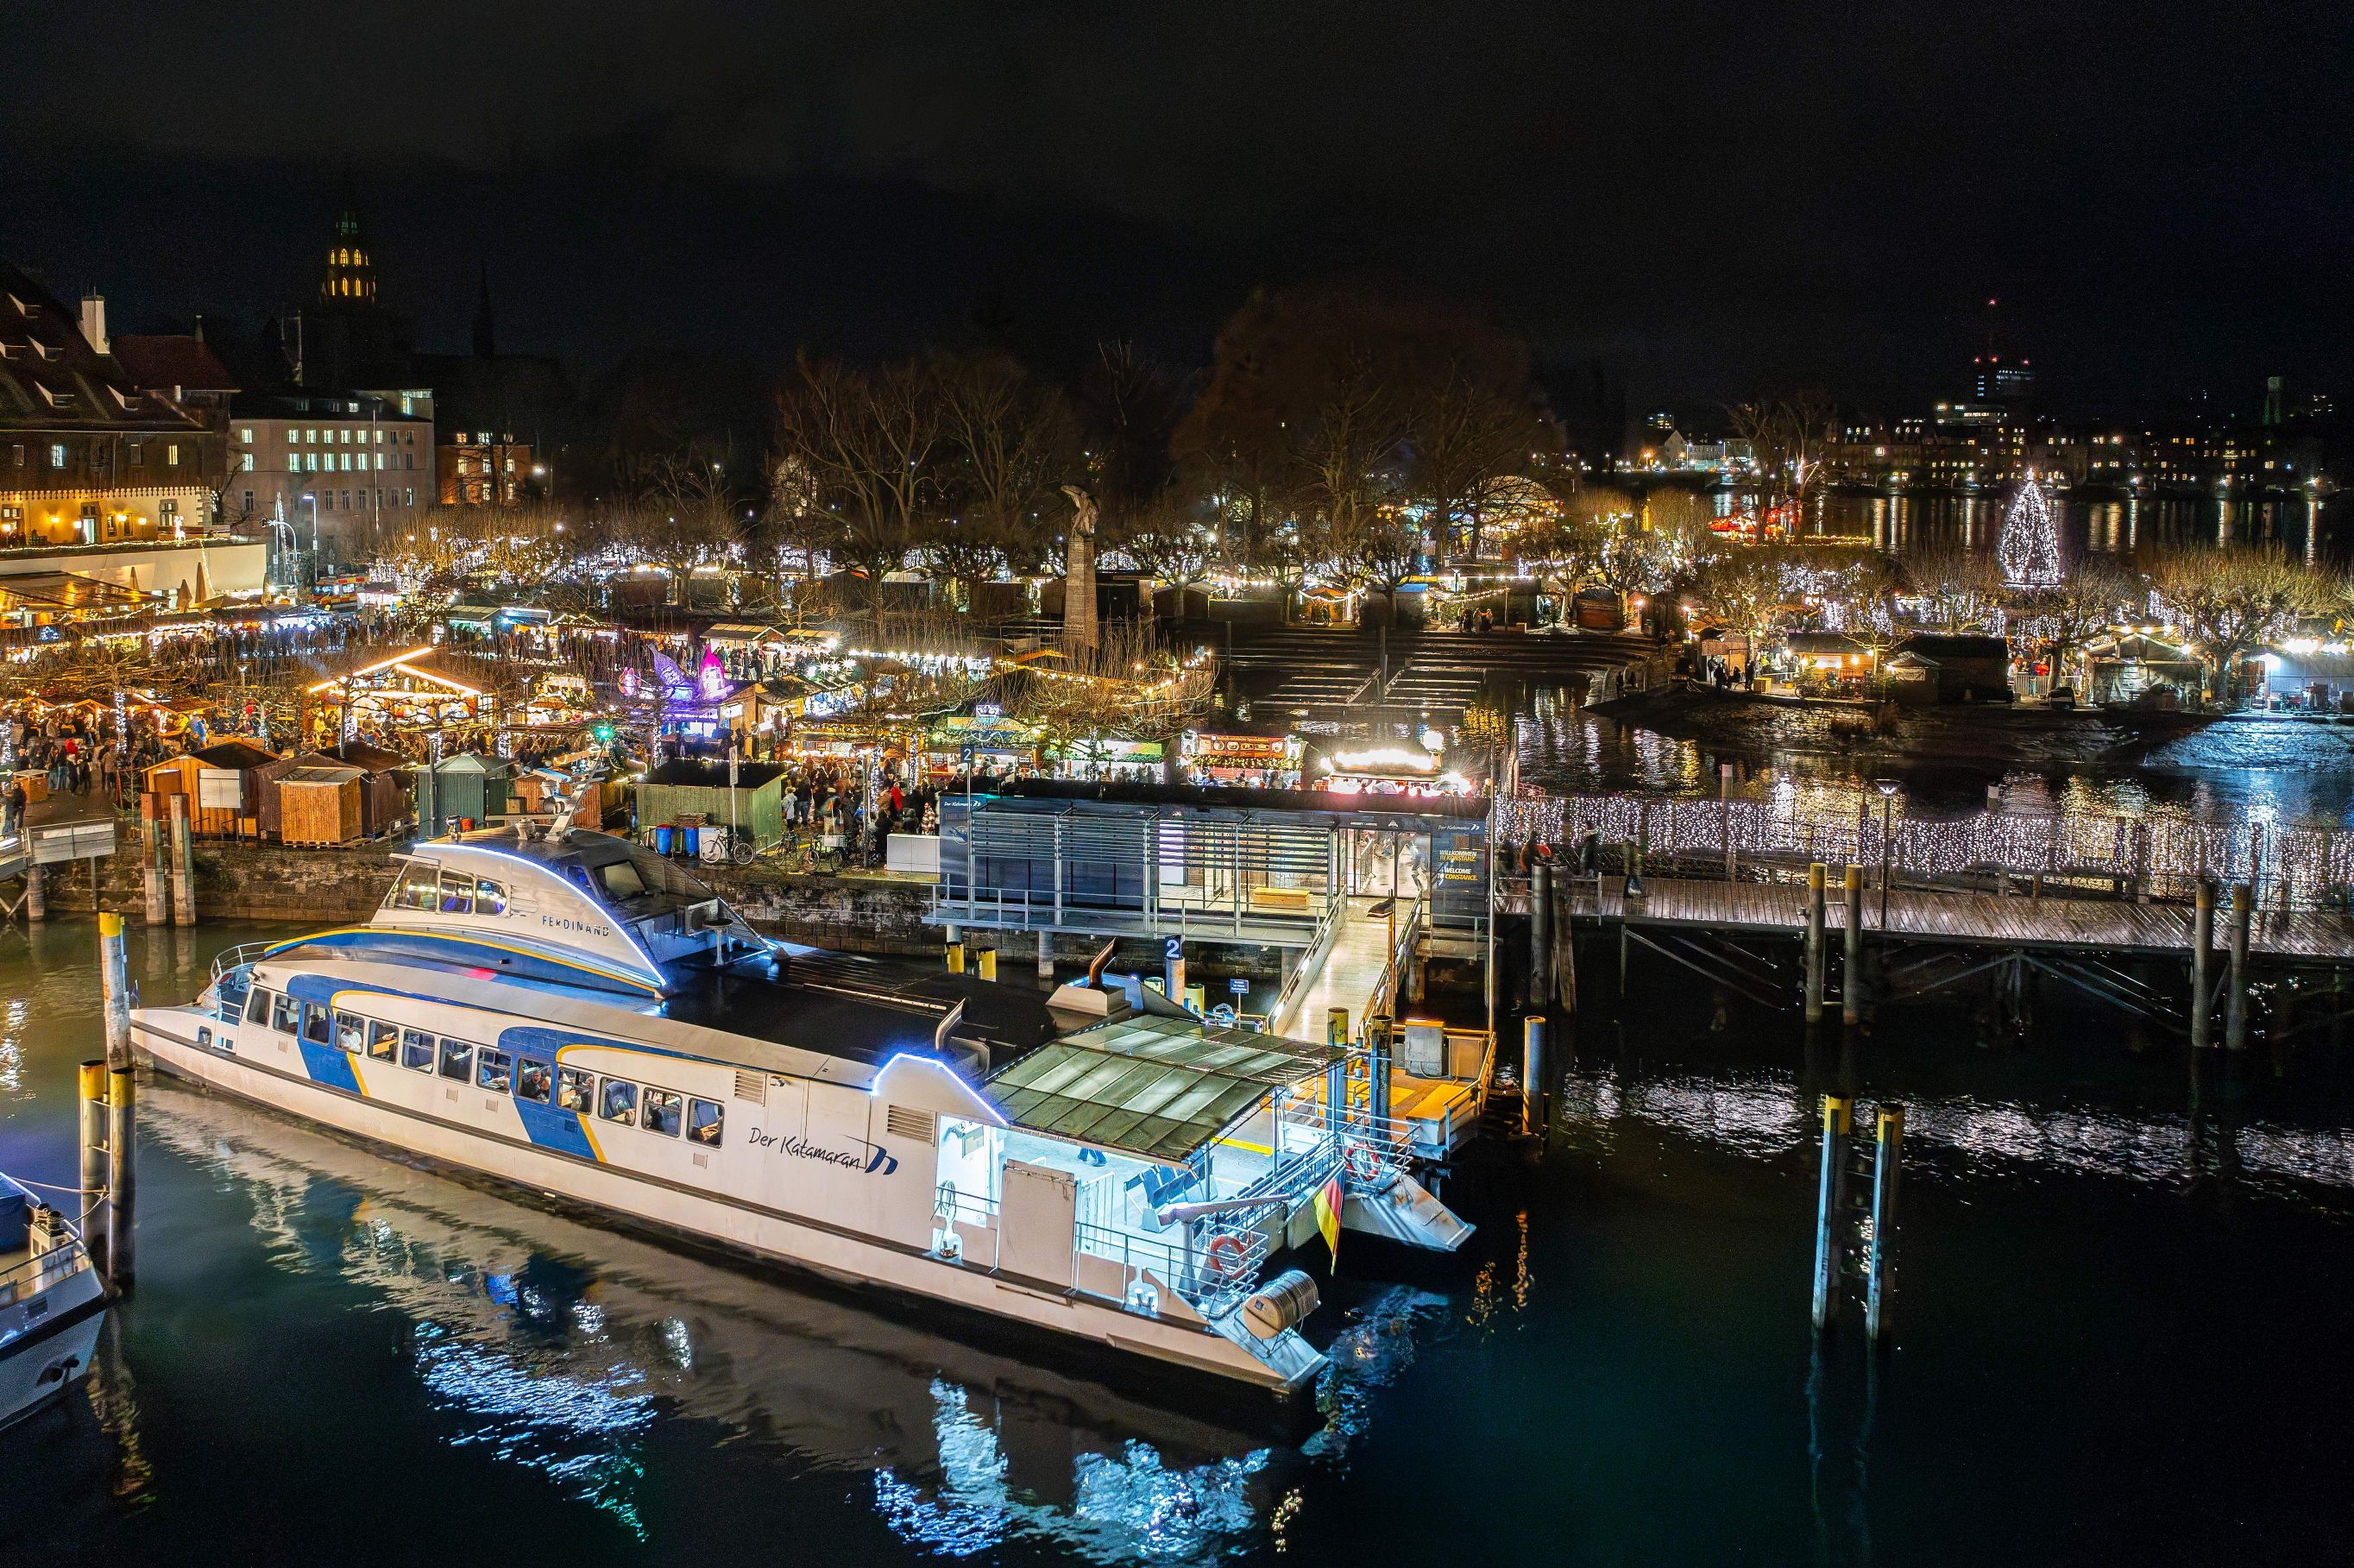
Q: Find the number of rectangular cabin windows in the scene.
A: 13